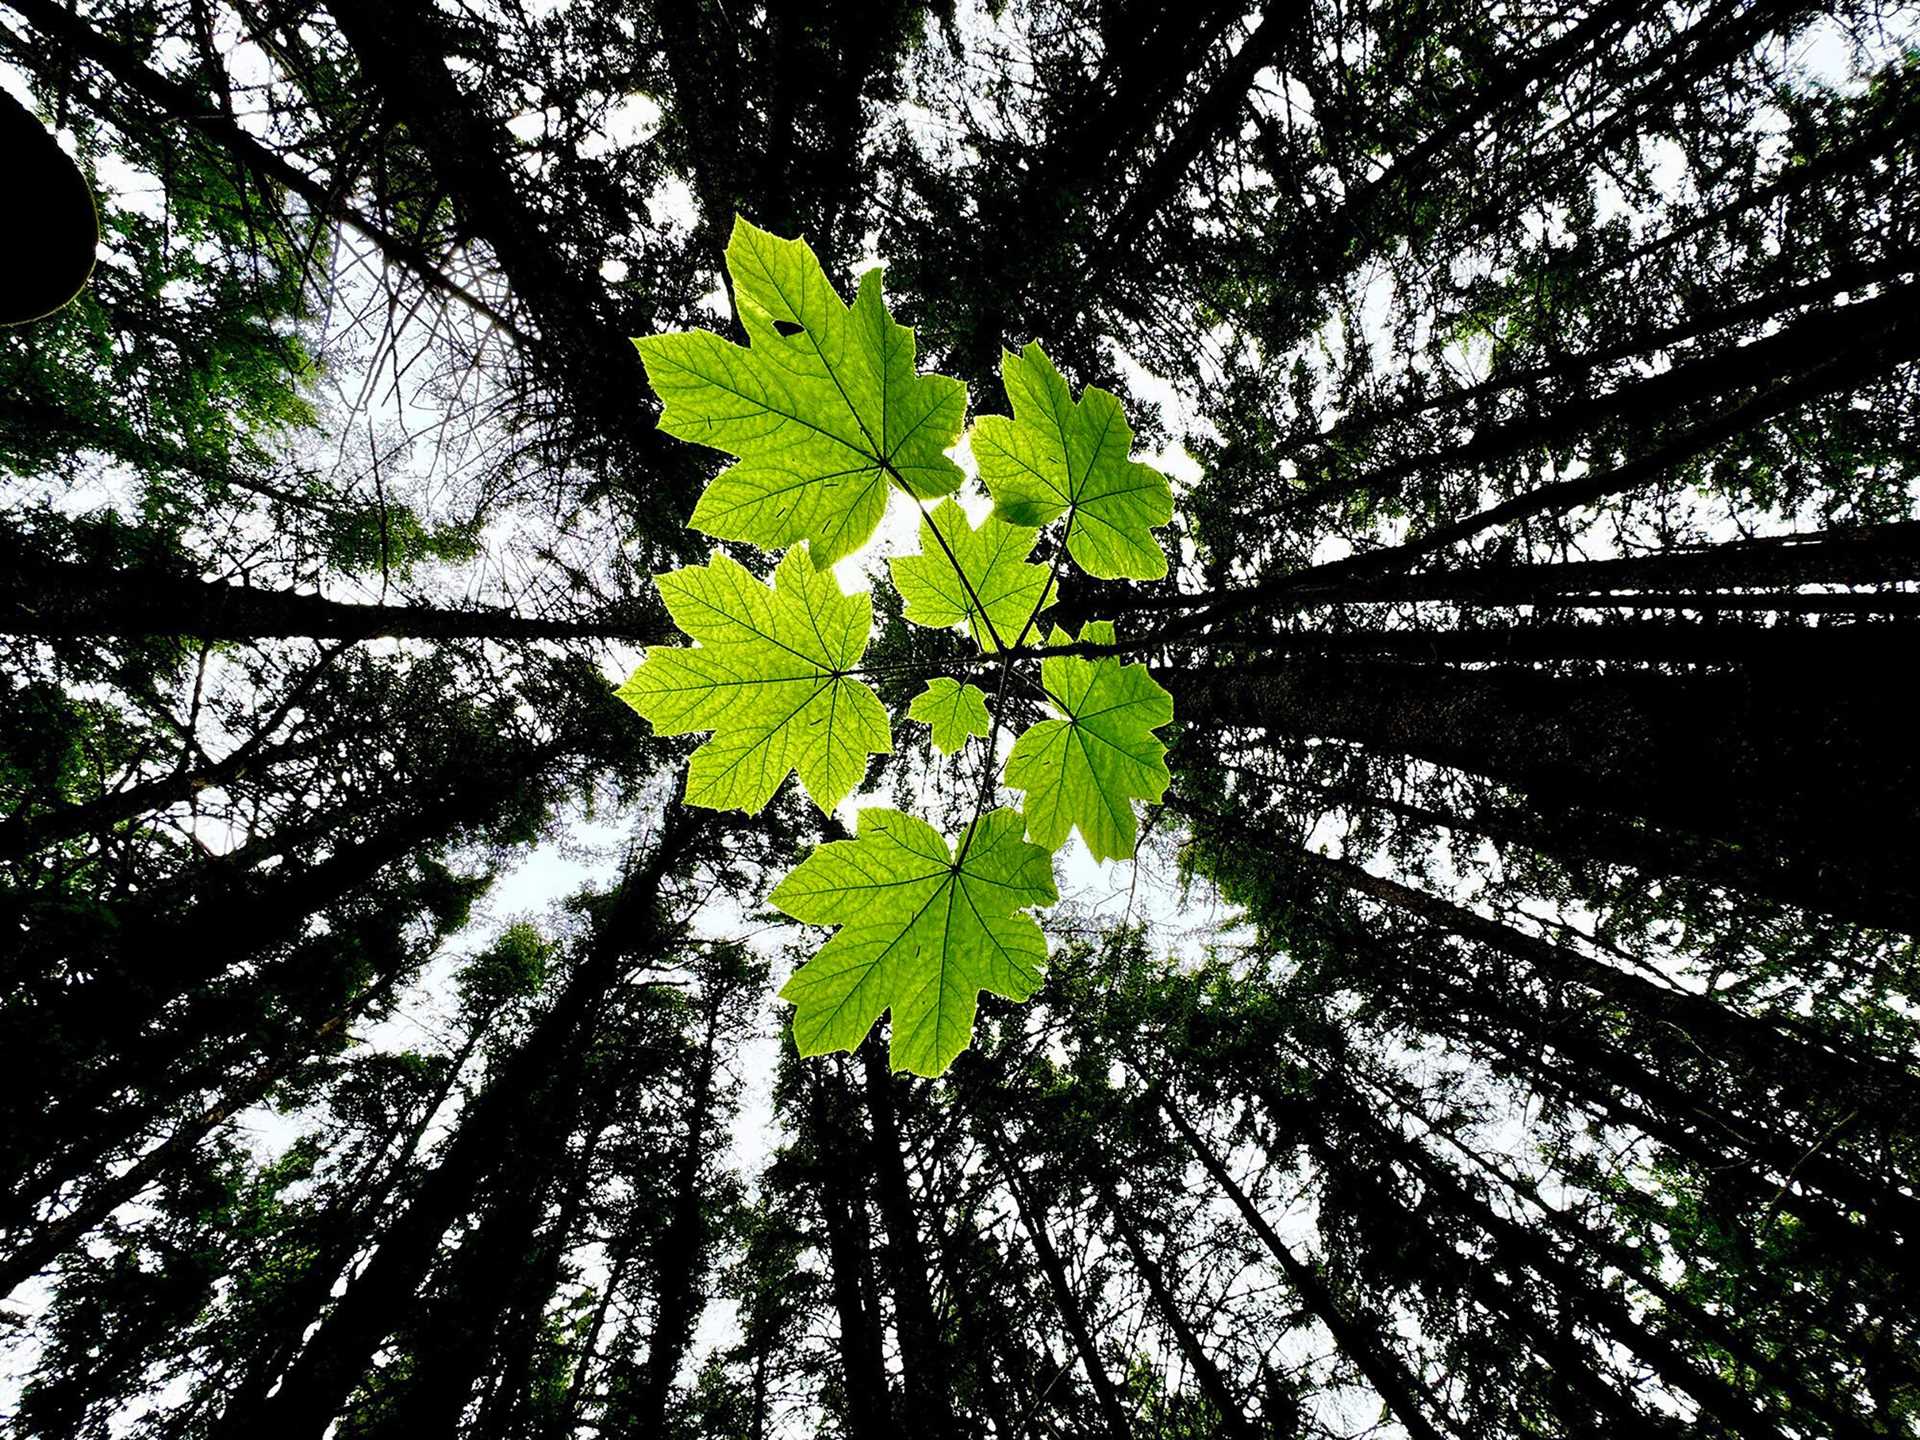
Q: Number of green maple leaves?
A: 7